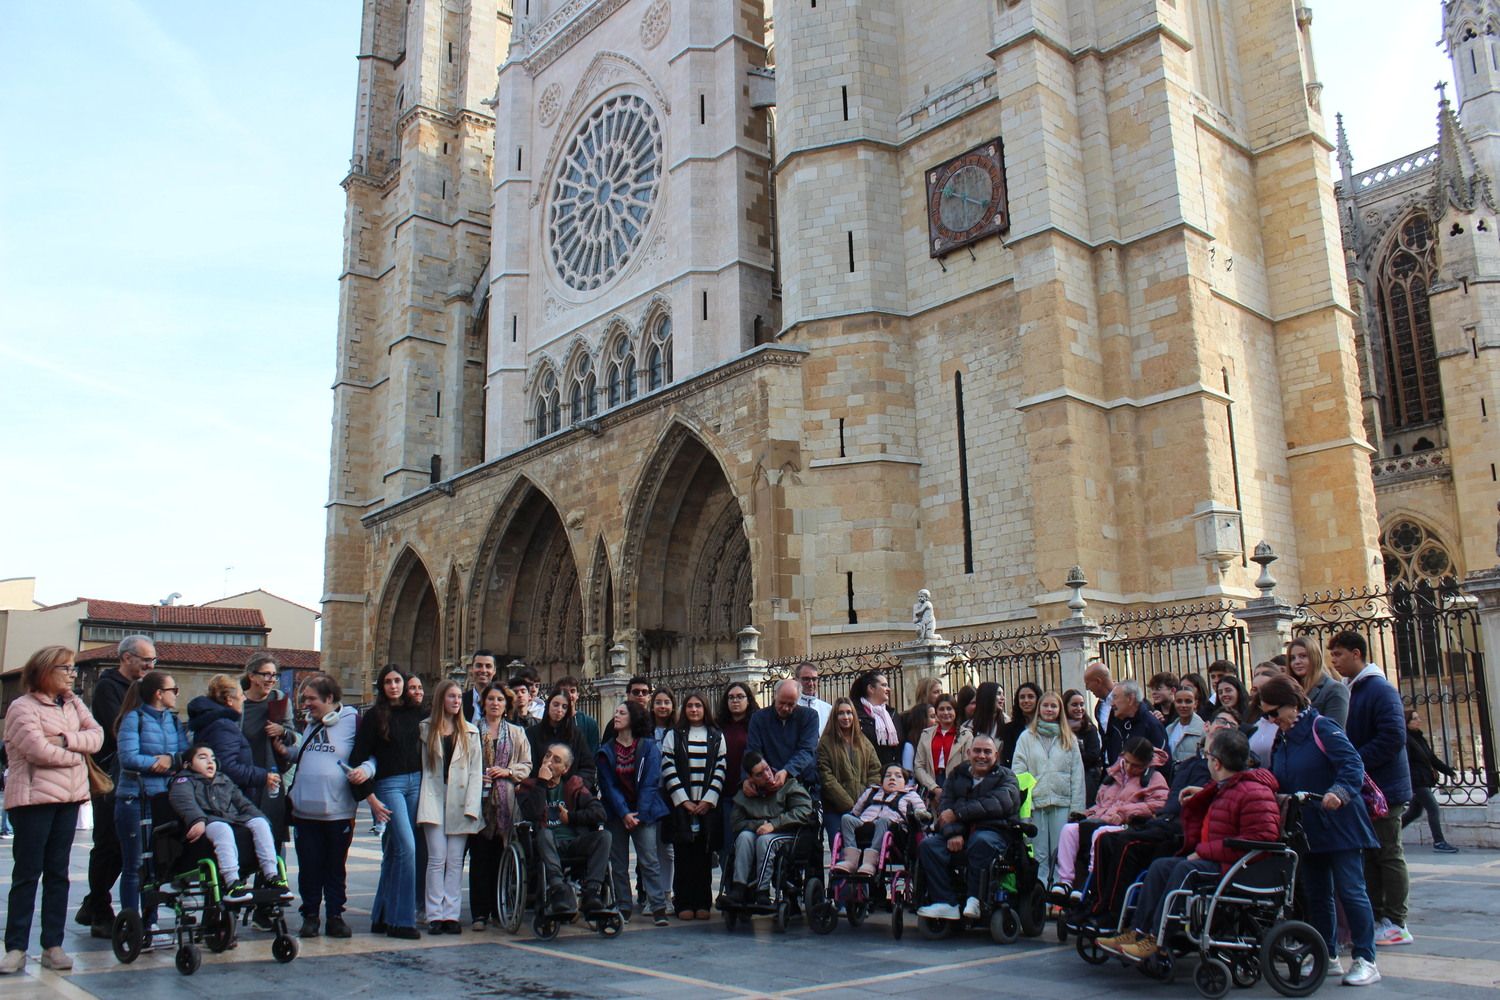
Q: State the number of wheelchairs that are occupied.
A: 8